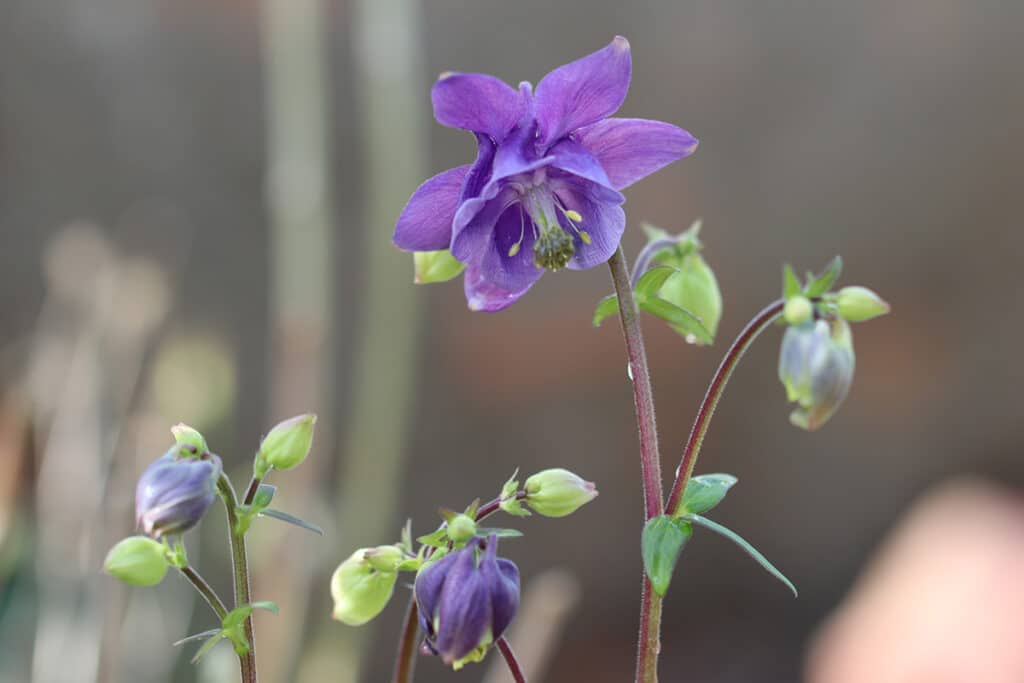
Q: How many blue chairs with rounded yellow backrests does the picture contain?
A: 0